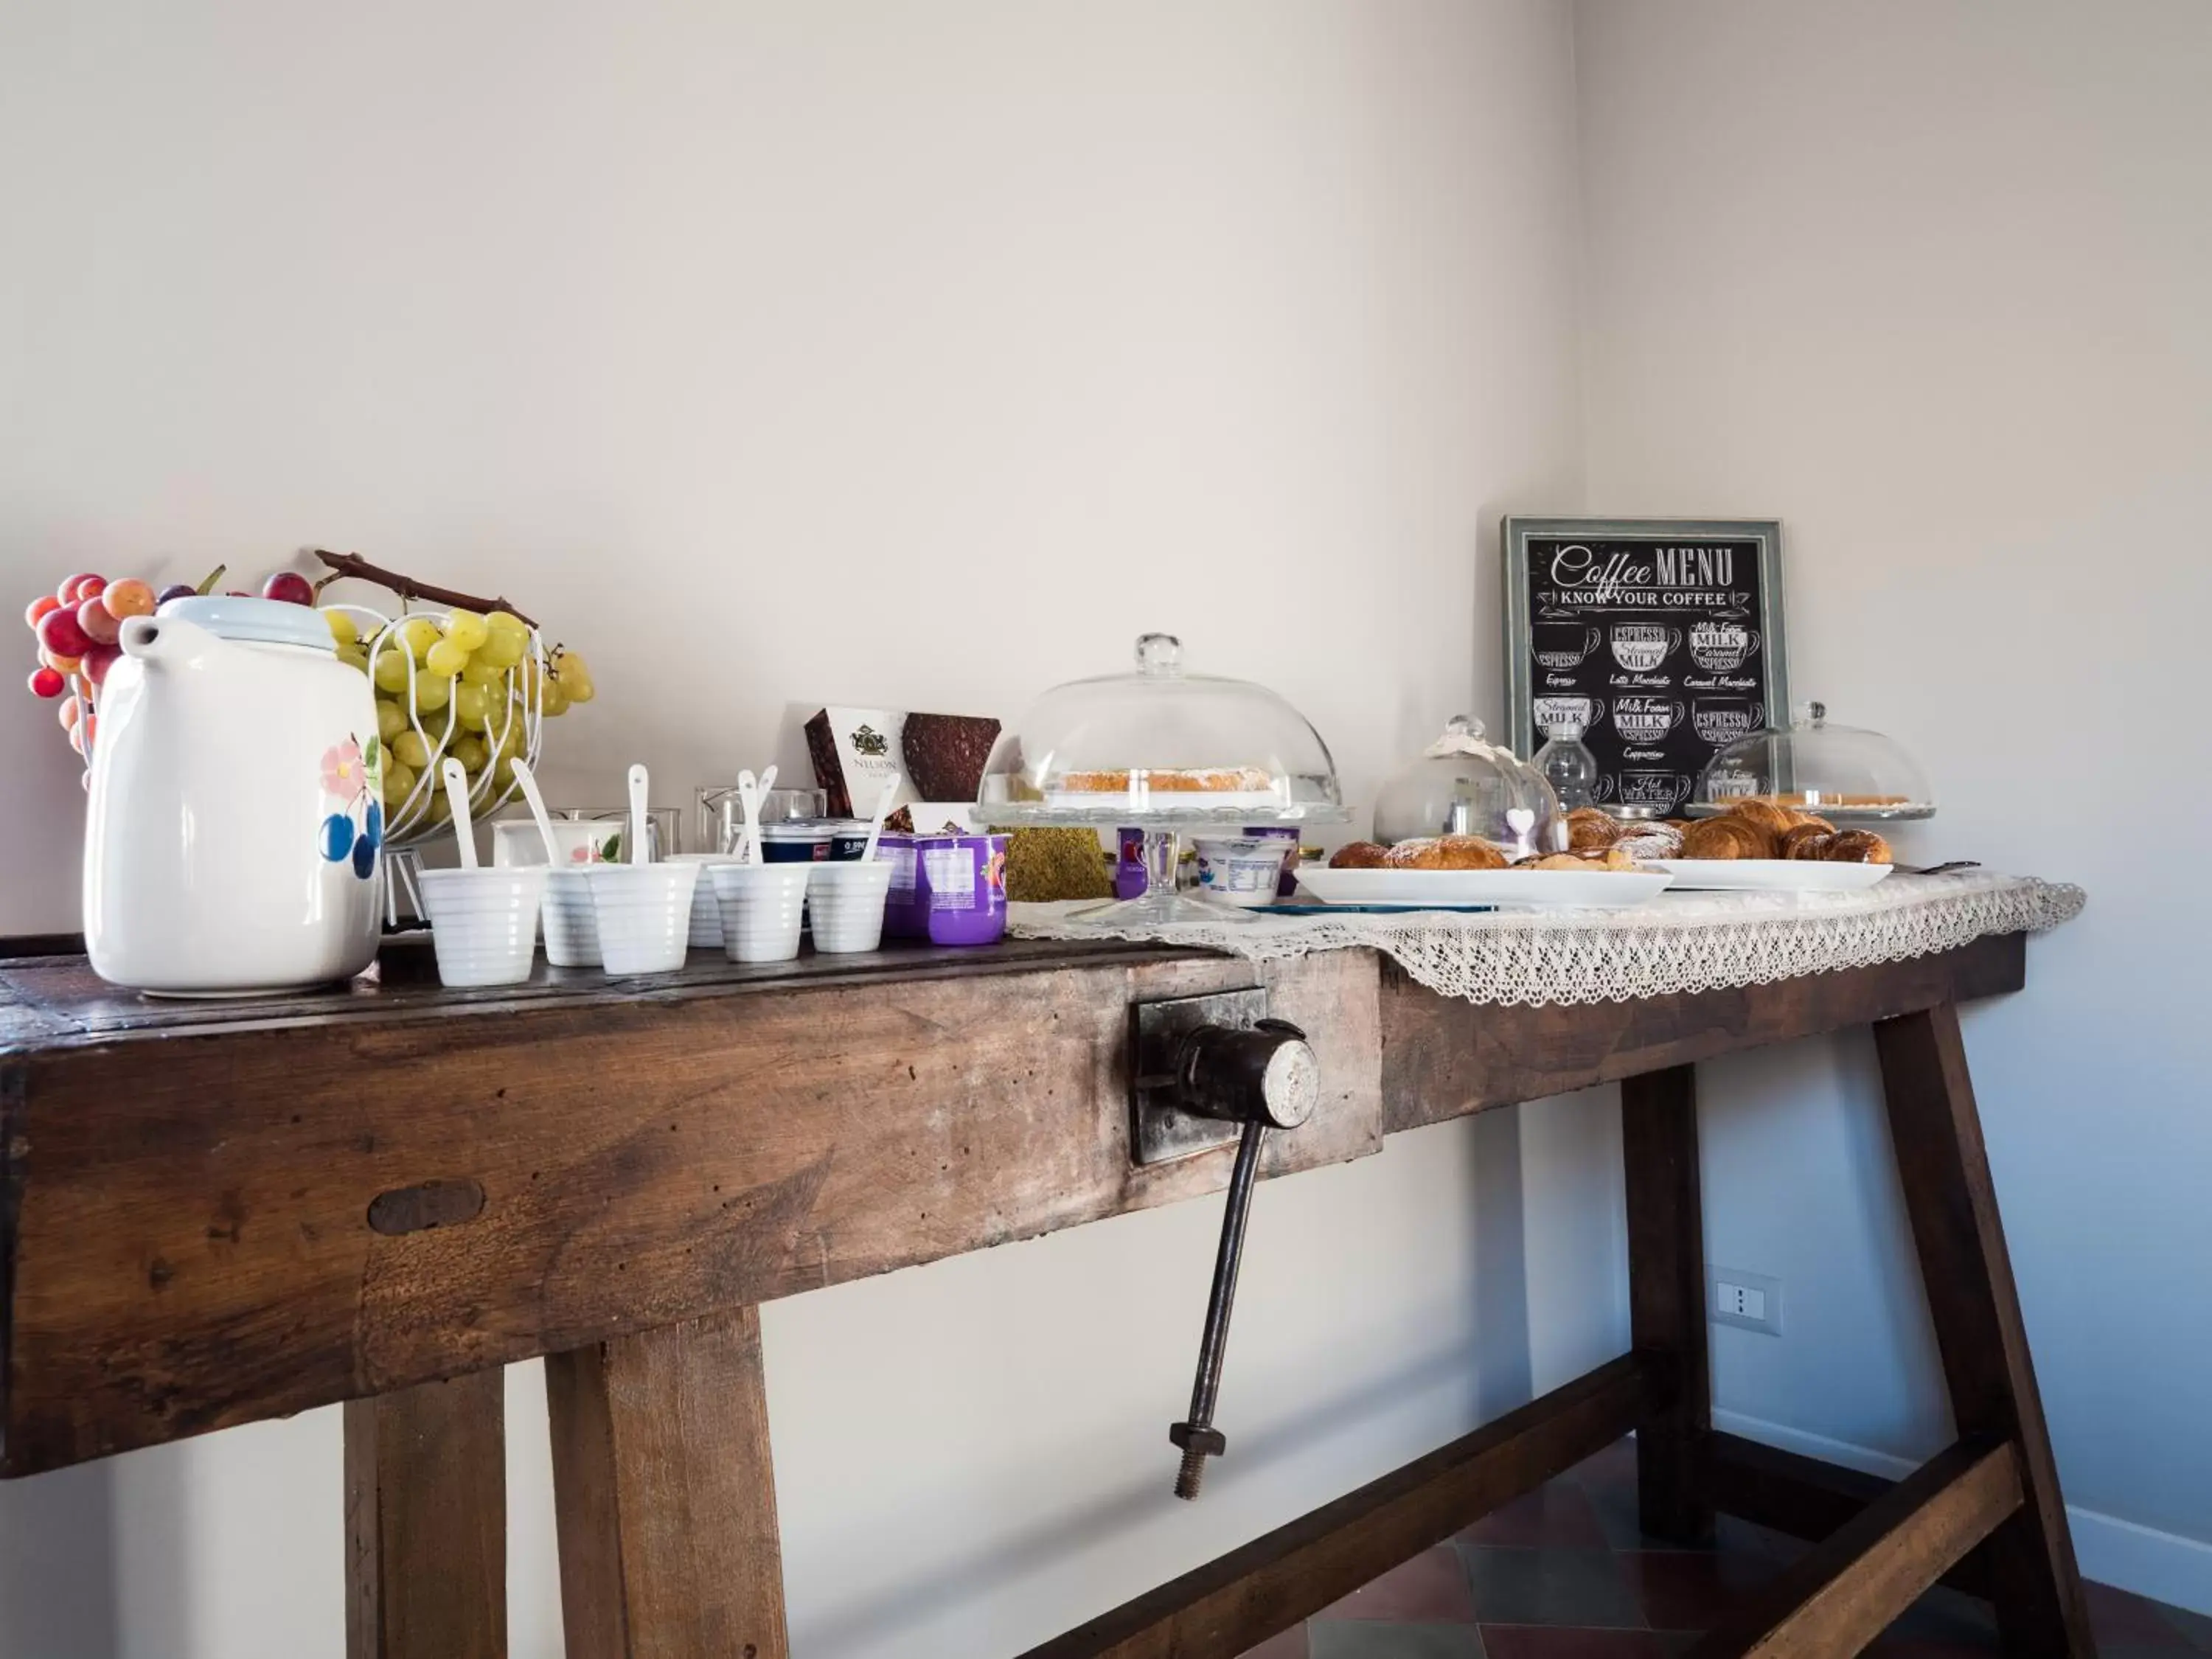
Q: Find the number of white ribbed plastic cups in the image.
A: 6